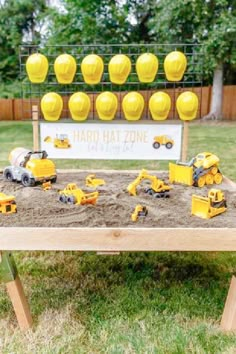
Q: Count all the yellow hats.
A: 12